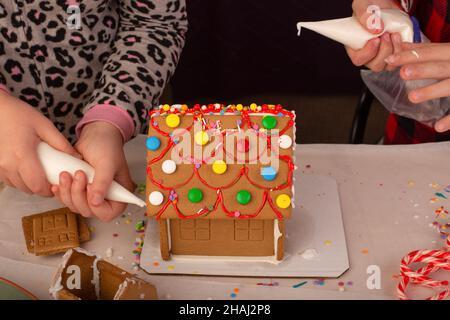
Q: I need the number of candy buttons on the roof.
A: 13